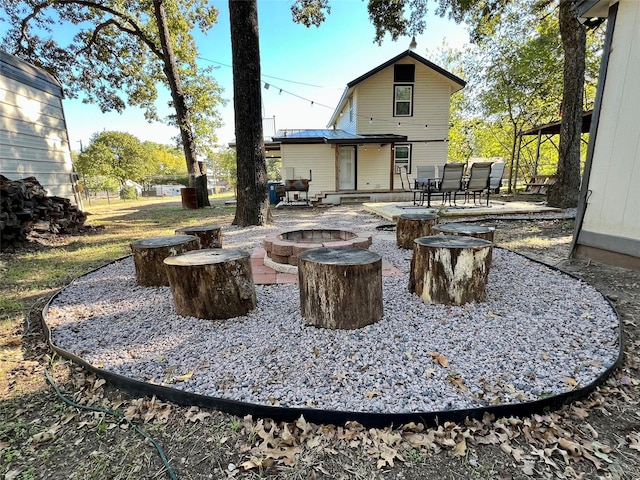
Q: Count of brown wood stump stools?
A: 7